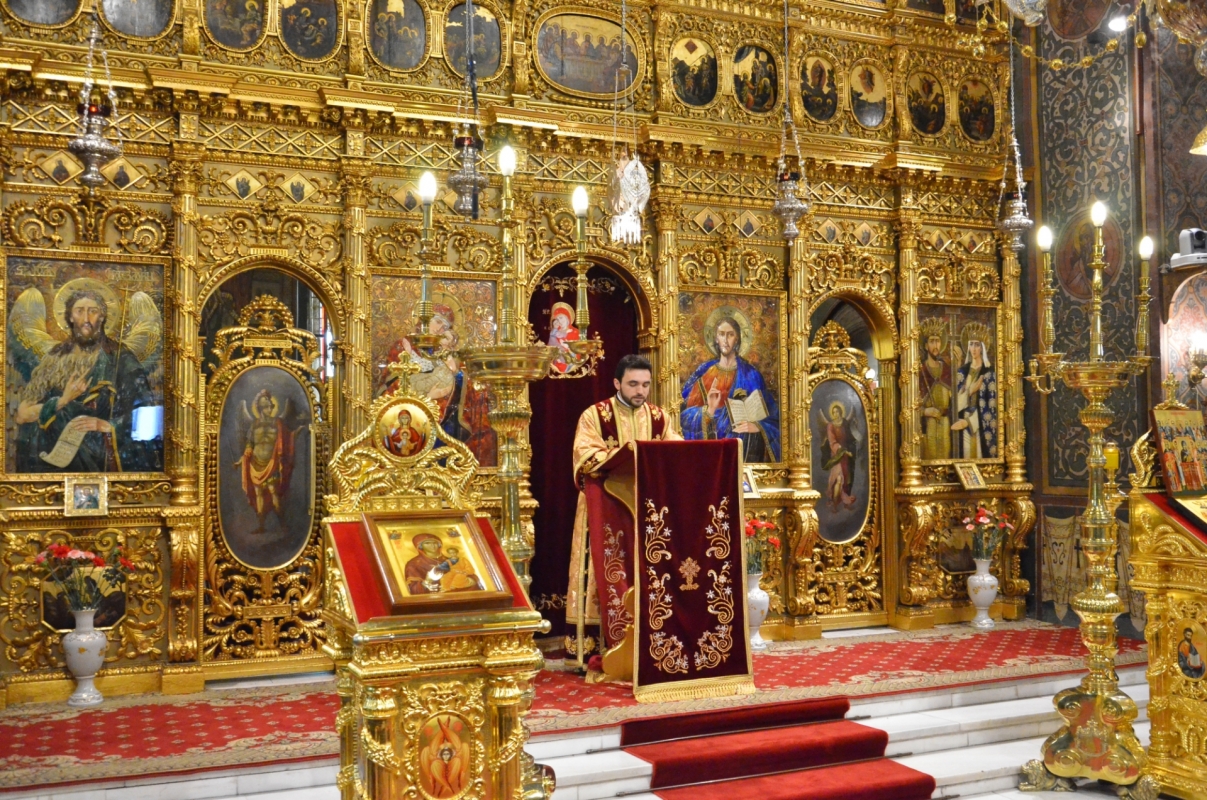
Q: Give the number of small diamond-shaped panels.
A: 12